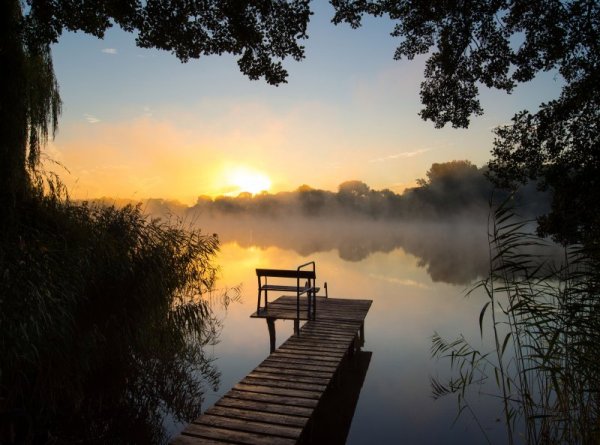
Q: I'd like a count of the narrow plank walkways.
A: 1